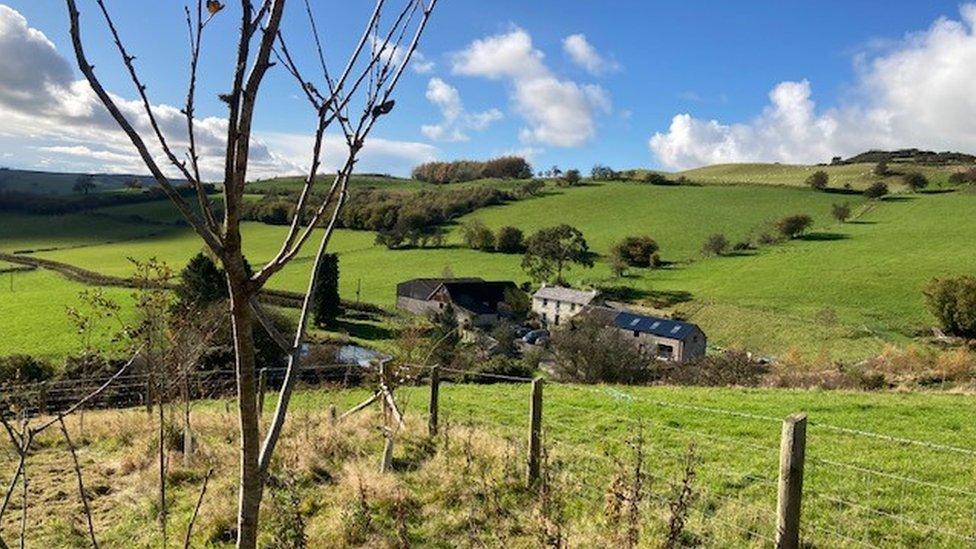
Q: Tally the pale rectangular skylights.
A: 3